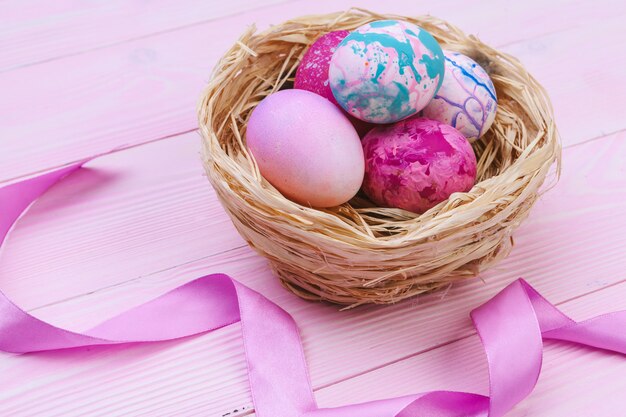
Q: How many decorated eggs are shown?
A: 5